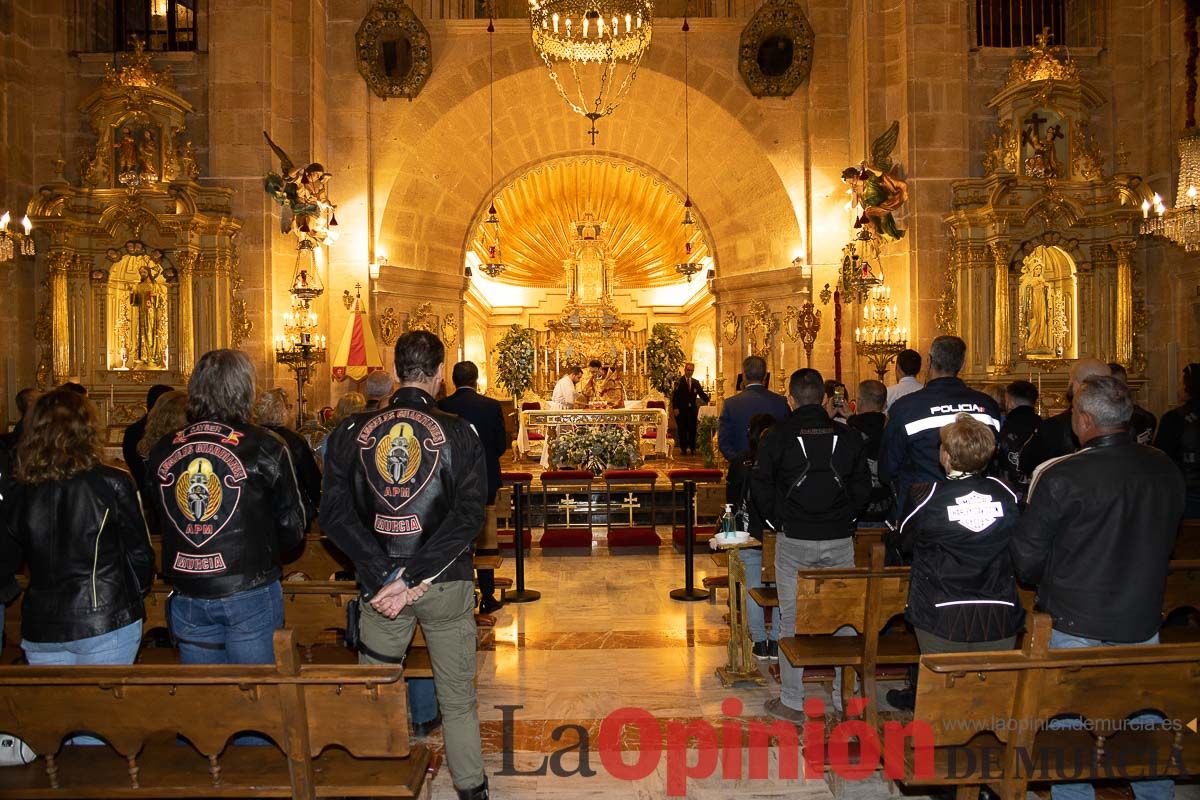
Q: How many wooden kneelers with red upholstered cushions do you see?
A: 4